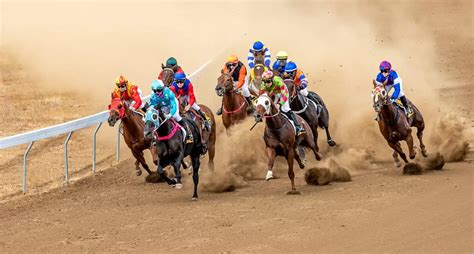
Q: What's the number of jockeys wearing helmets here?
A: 10